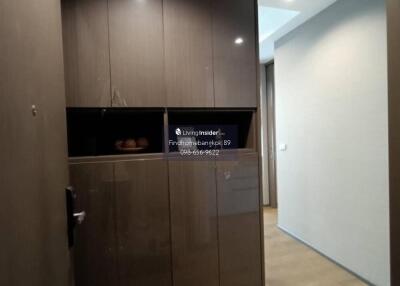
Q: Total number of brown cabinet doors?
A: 8